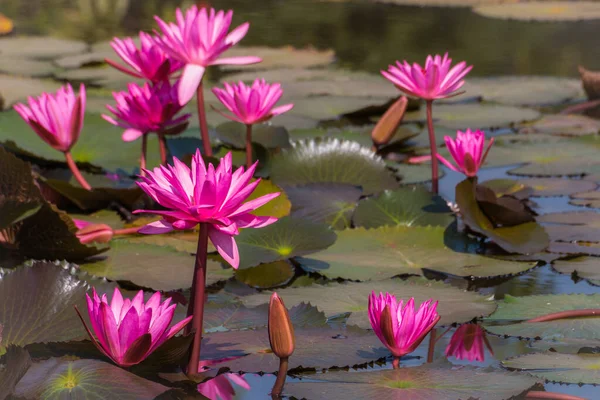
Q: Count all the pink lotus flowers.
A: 10